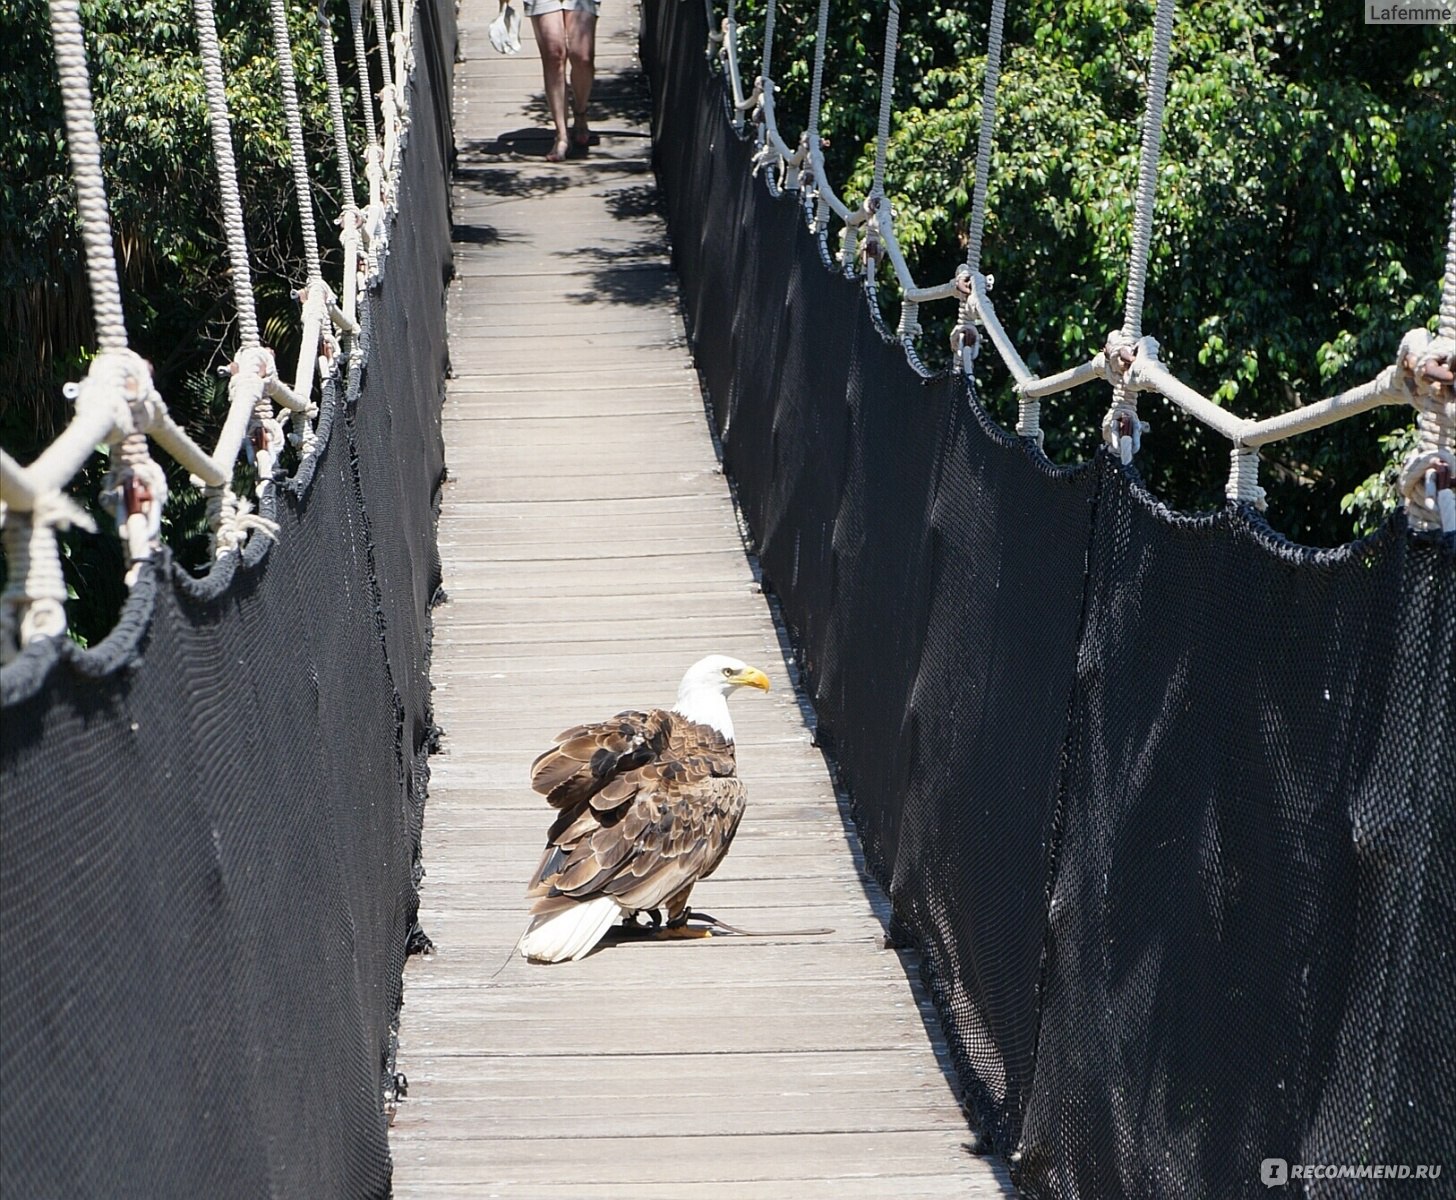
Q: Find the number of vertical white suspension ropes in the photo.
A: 14